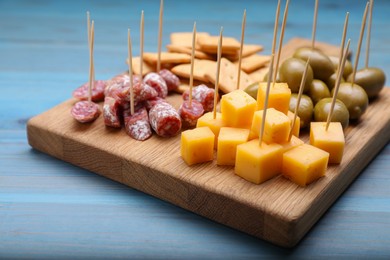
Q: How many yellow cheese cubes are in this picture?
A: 11